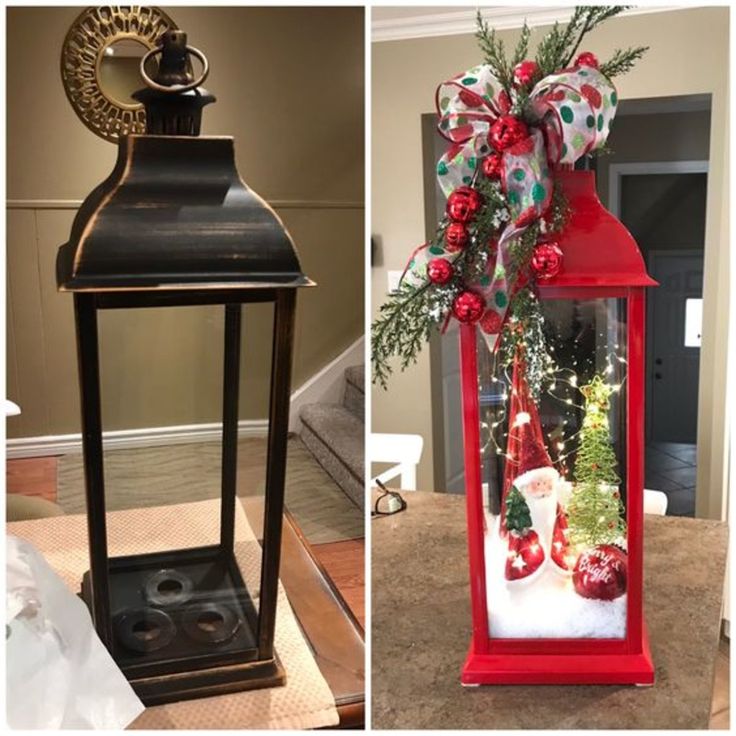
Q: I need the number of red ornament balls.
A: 10